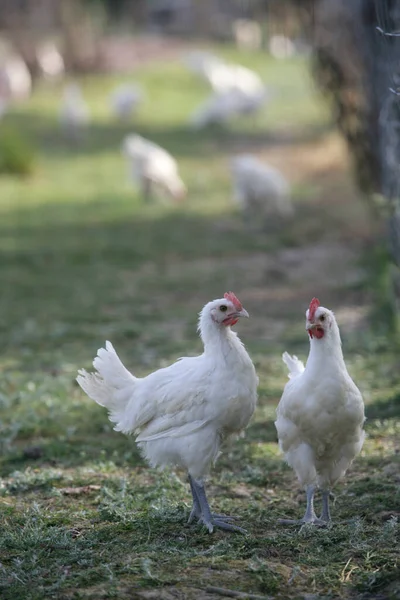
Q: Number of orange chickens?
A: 0